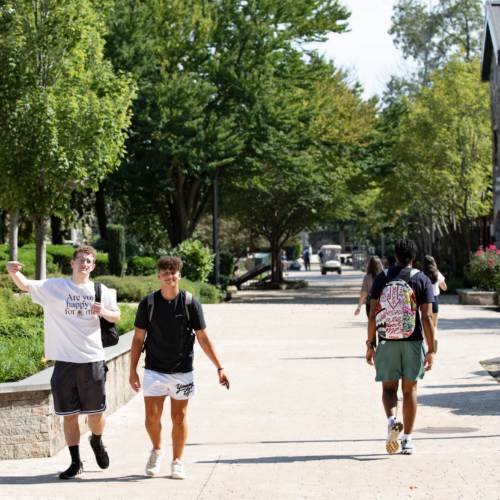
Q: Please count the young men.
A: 3